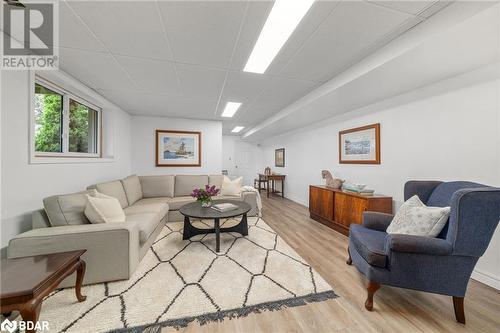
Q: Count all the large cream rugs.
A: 1